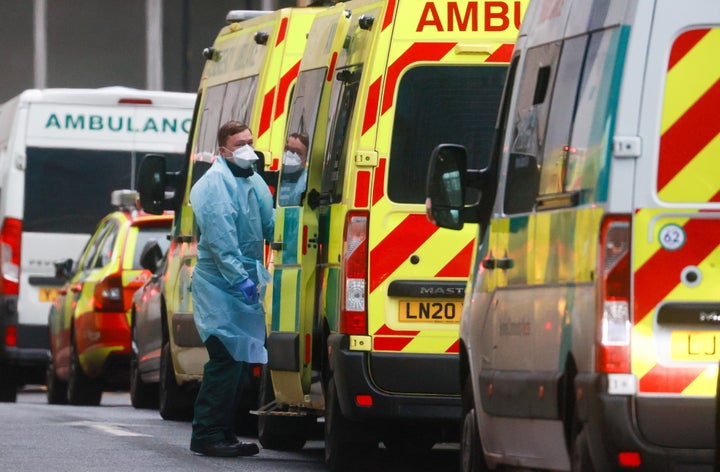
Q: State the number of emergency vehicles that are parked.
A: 5